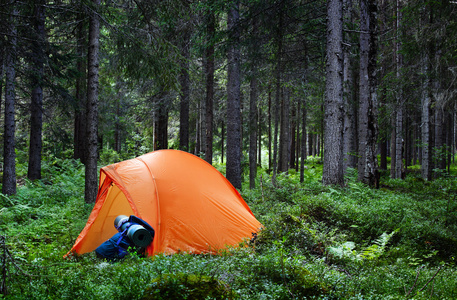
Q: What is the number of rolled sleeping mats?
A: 1